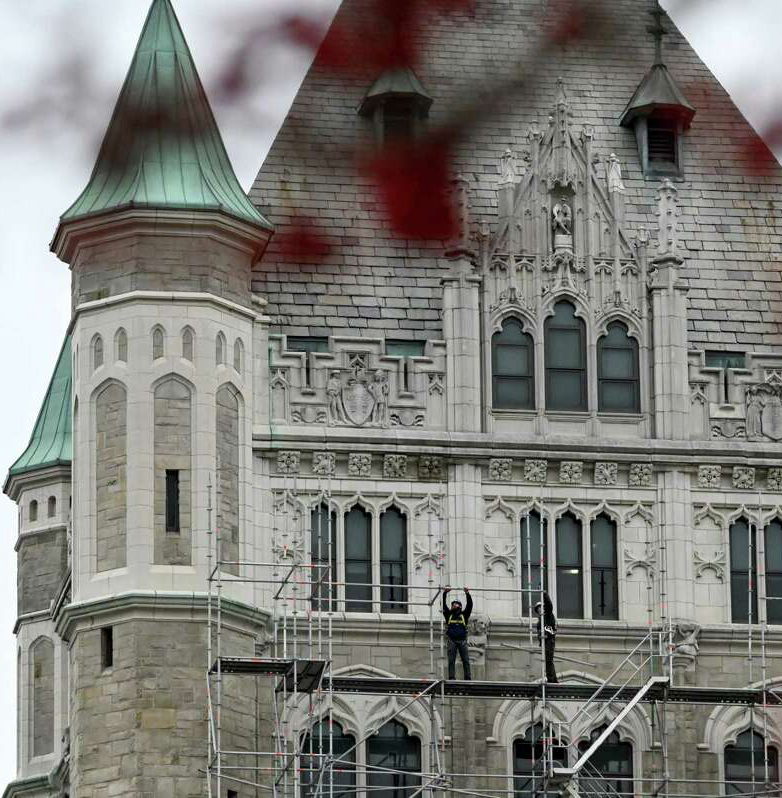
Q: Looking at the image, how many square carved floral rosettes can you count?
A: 13